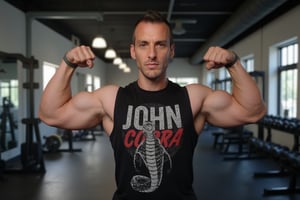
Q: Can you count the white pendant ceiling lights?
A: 5